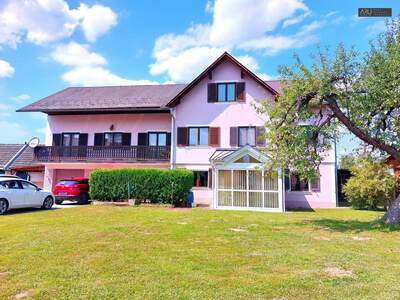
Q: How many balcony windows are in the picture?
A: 3